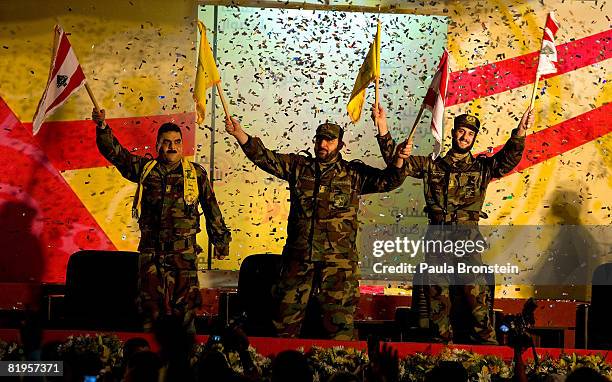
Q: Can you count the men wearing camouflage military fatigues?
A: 3